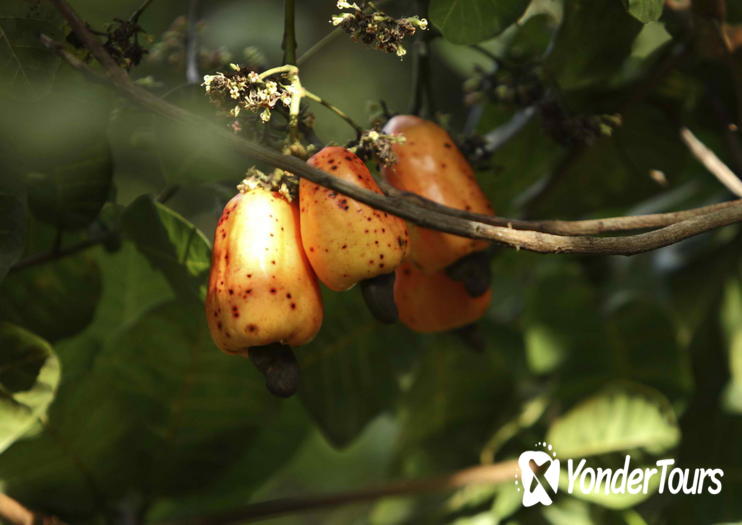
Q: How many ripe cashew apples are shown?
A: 4